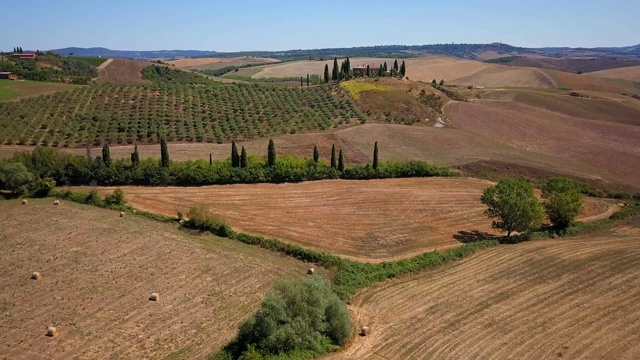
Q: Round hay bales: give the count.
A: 8